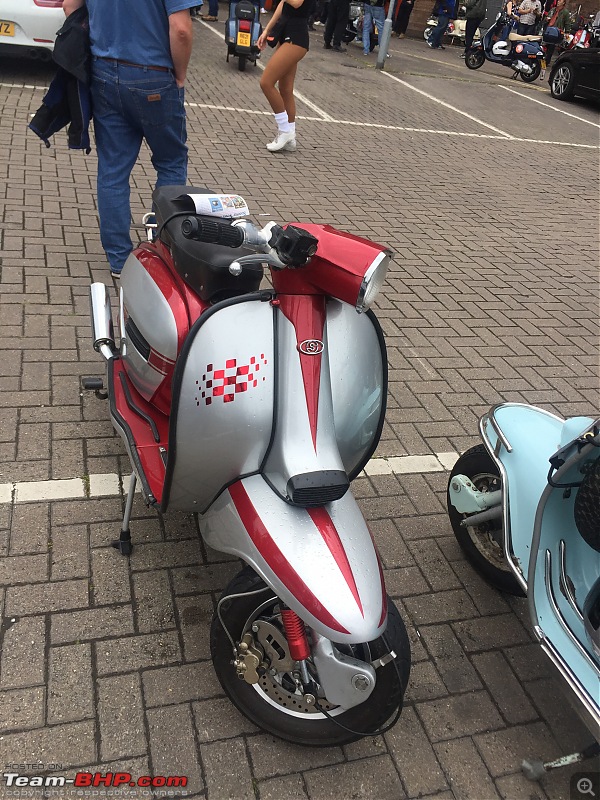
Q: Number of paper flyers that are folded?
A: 1